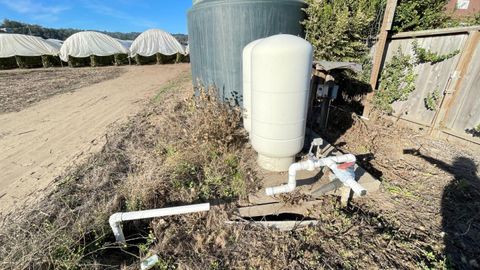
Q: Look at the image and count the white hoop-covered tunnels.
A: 3